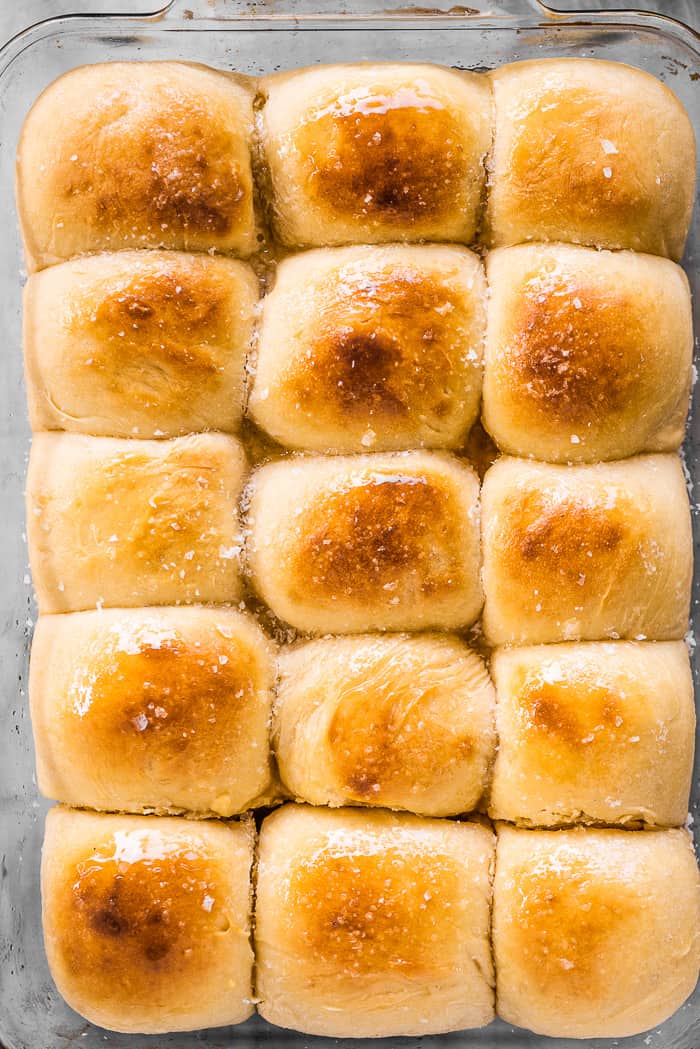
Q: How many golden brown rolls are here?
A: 15